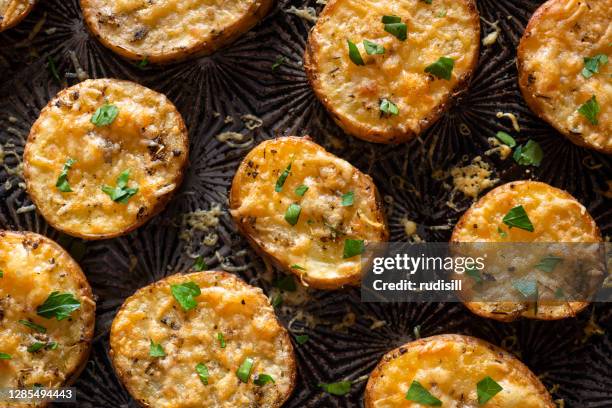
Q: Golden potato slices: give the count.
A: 10